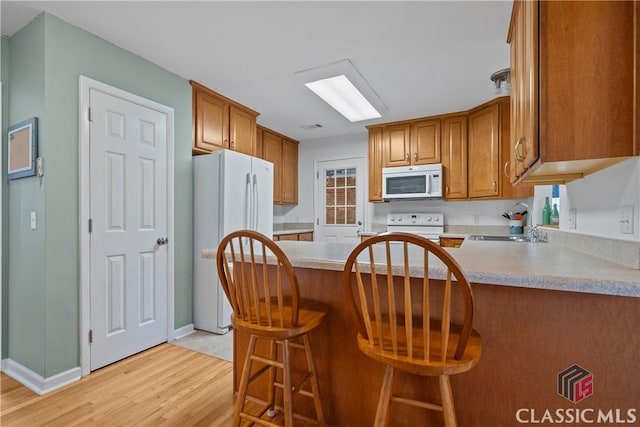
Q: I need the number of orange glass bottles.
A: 0